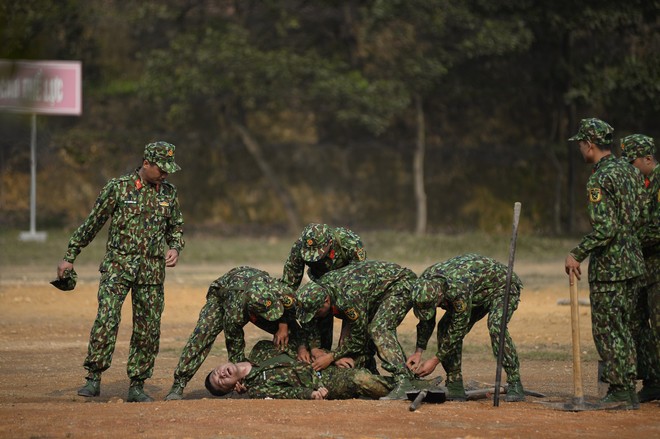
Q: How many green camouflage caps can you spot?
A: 8